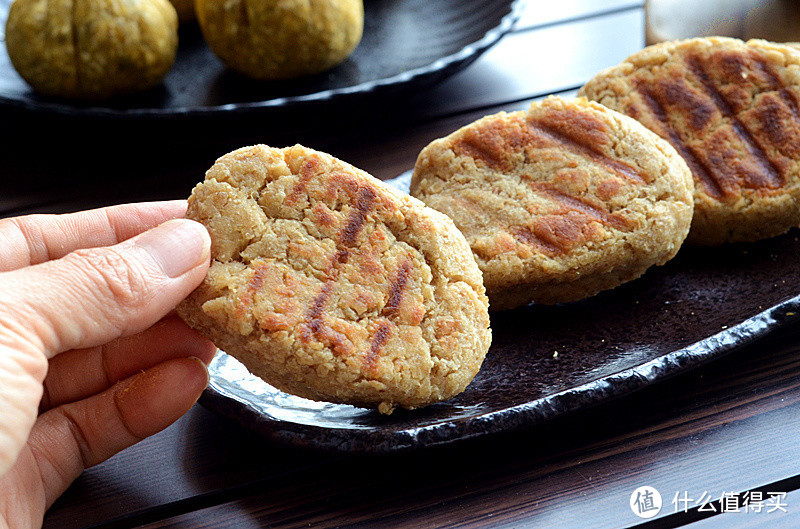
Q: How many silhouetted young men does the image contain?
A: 0